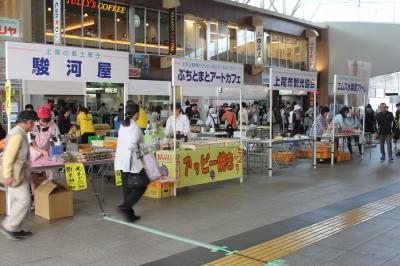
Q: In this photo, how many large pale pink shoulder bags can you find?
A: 1